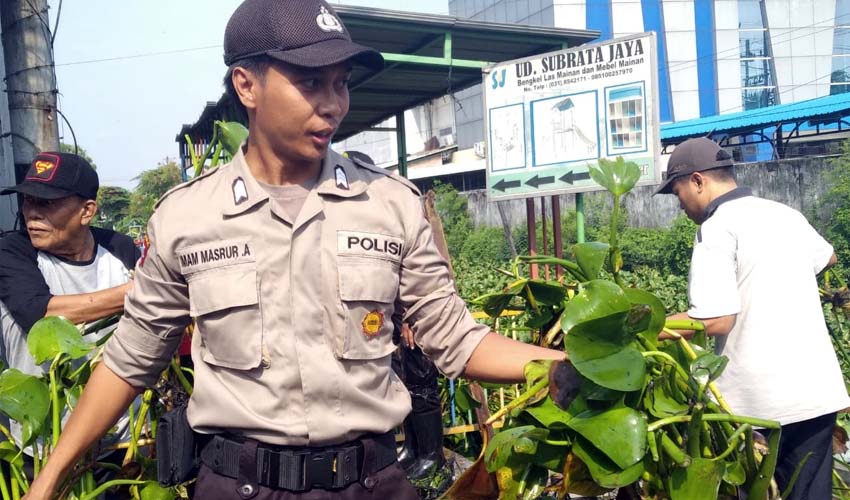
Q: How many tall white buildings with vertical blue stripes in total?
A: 1